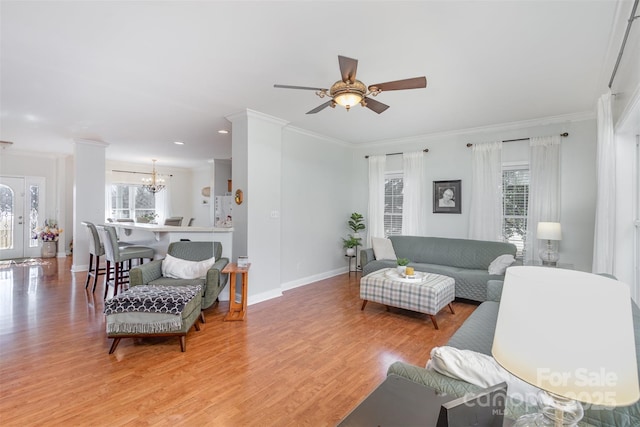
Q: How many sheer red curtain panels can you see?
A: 0